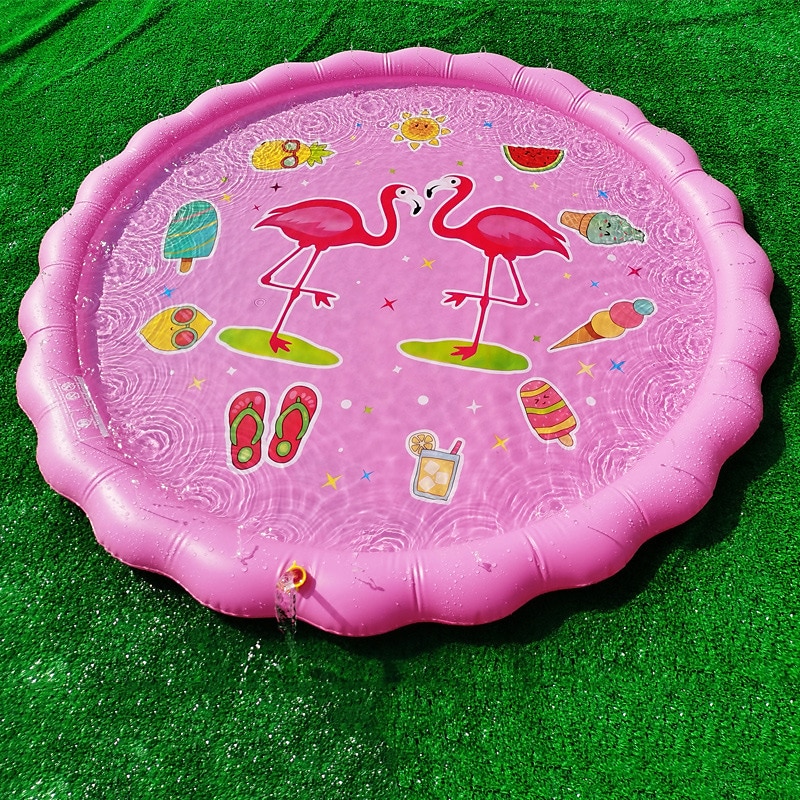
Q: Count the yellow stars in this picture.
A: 11